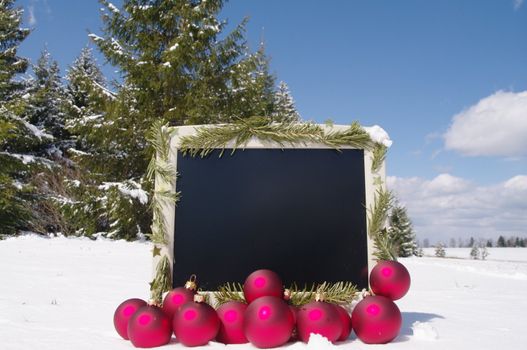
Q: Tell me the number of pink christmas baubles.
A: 11